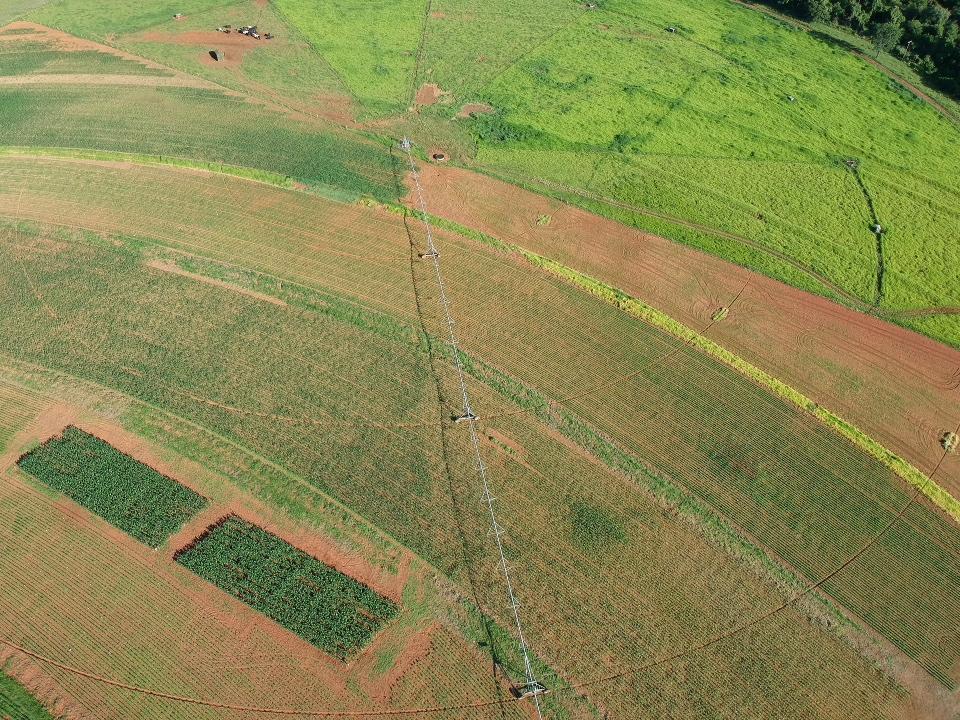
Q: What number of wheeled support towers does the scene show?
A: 3